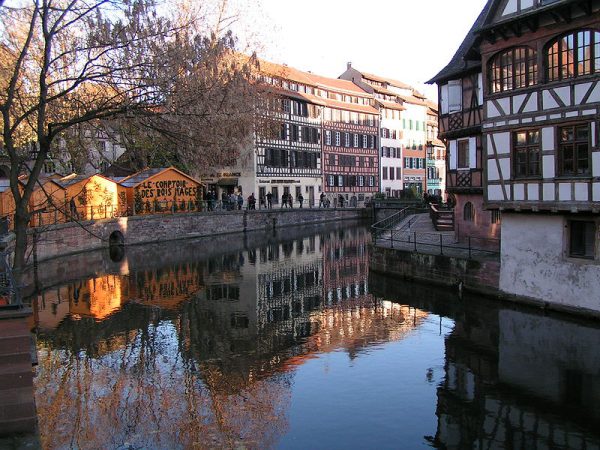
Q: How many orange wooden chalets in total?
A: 4